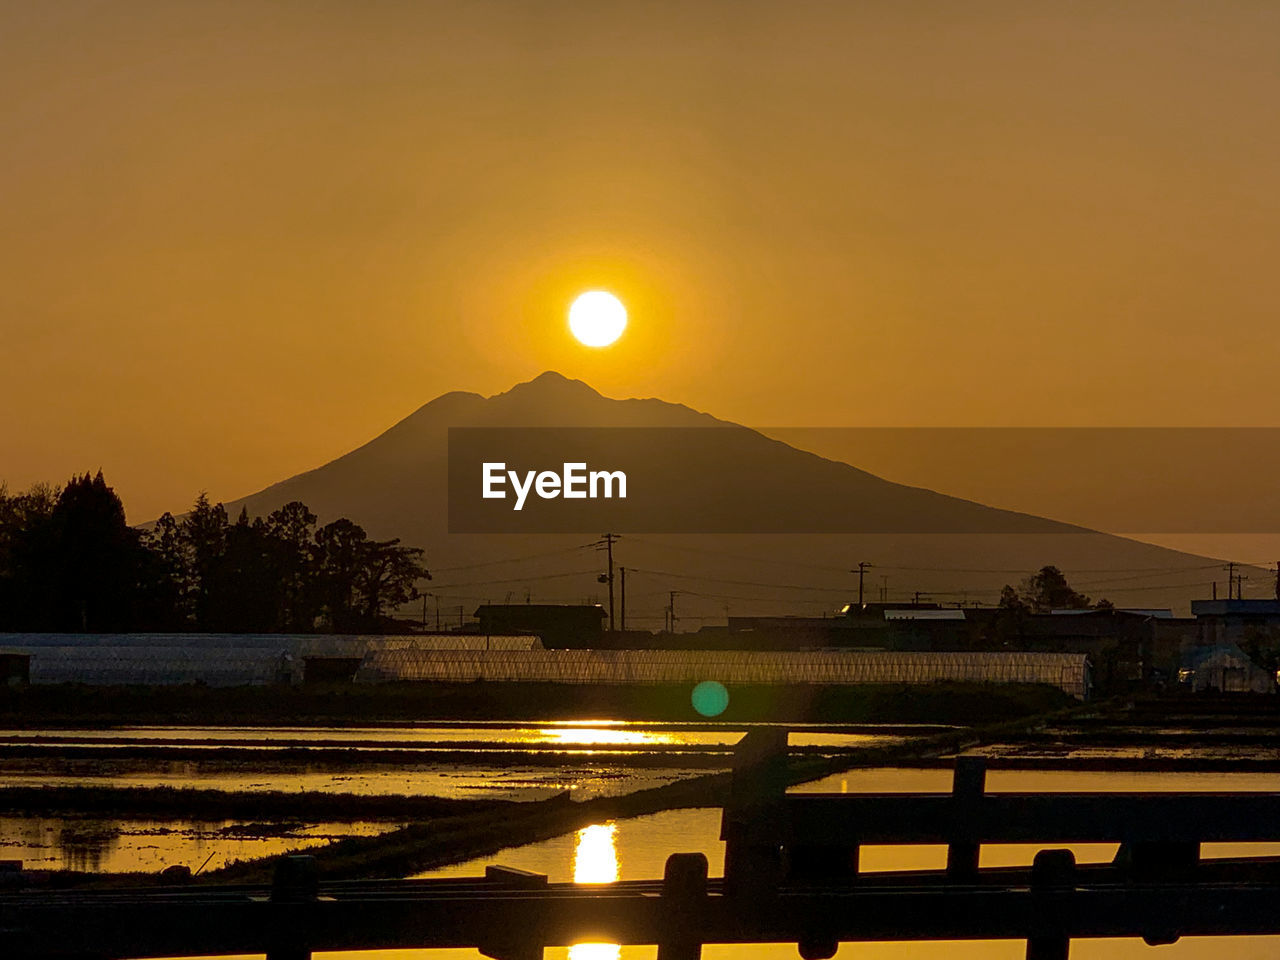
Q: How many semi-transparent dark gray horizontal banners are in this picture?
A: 1